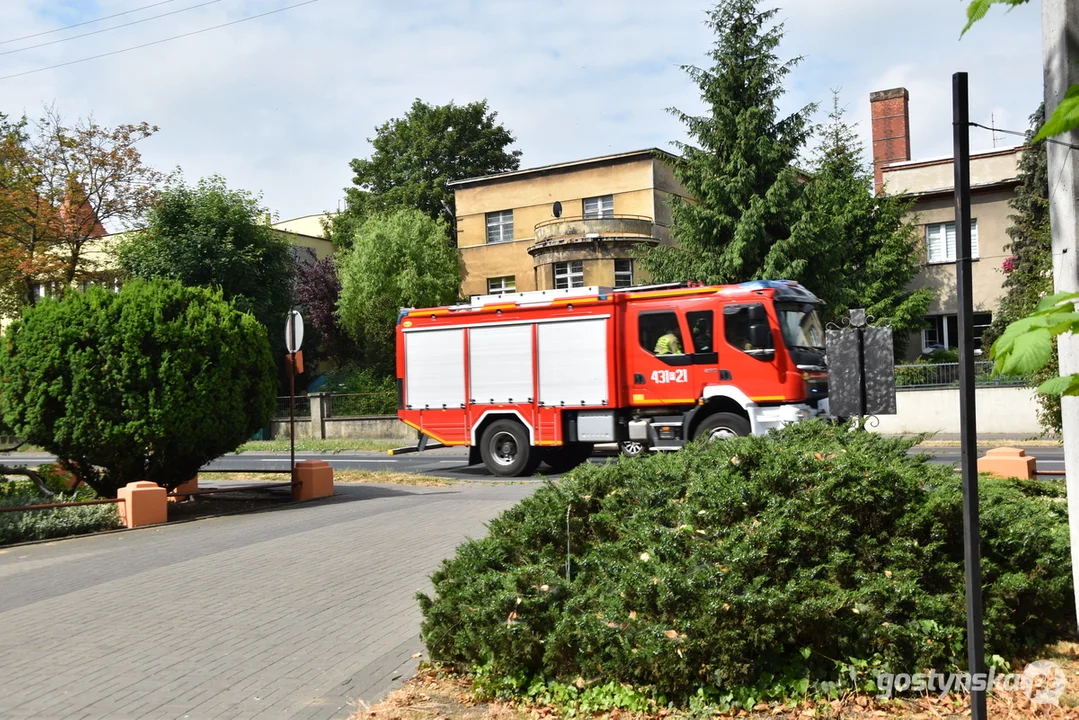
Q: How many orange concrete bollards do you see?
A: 5